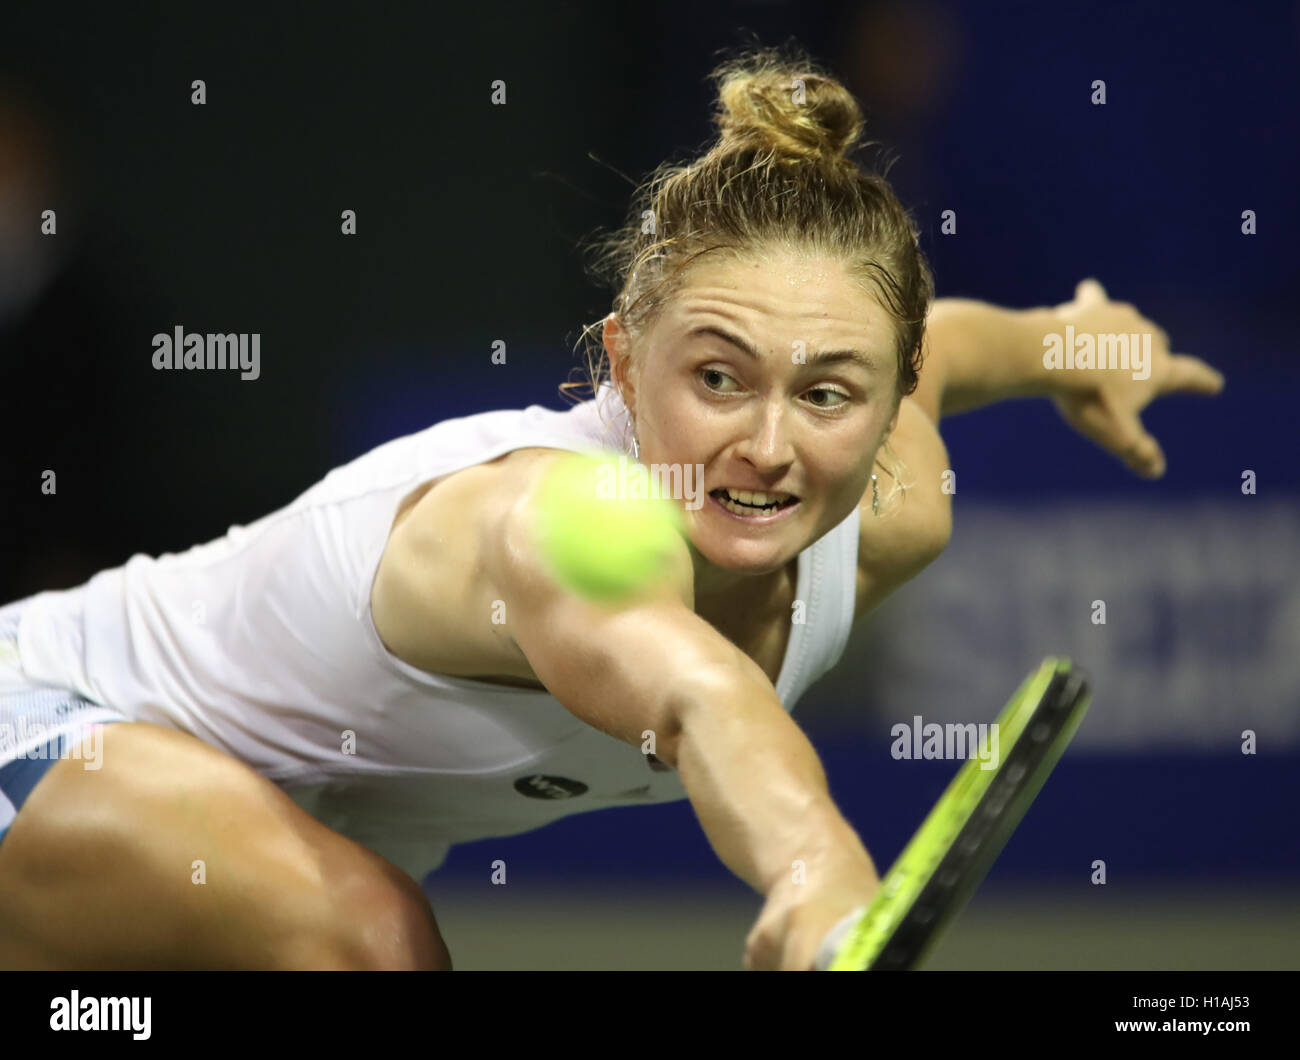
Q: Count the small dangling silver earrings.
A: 2